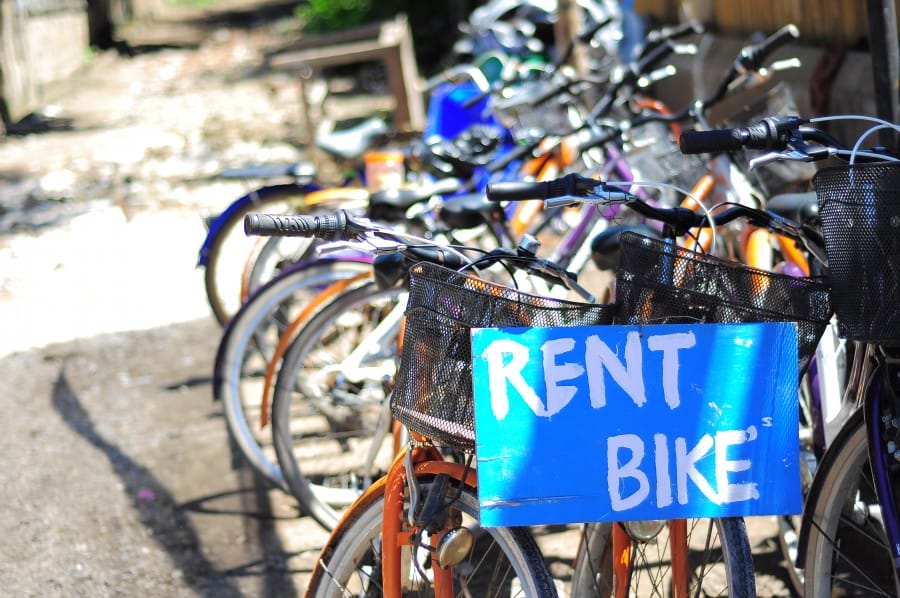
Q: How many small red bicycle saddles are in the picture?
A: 0